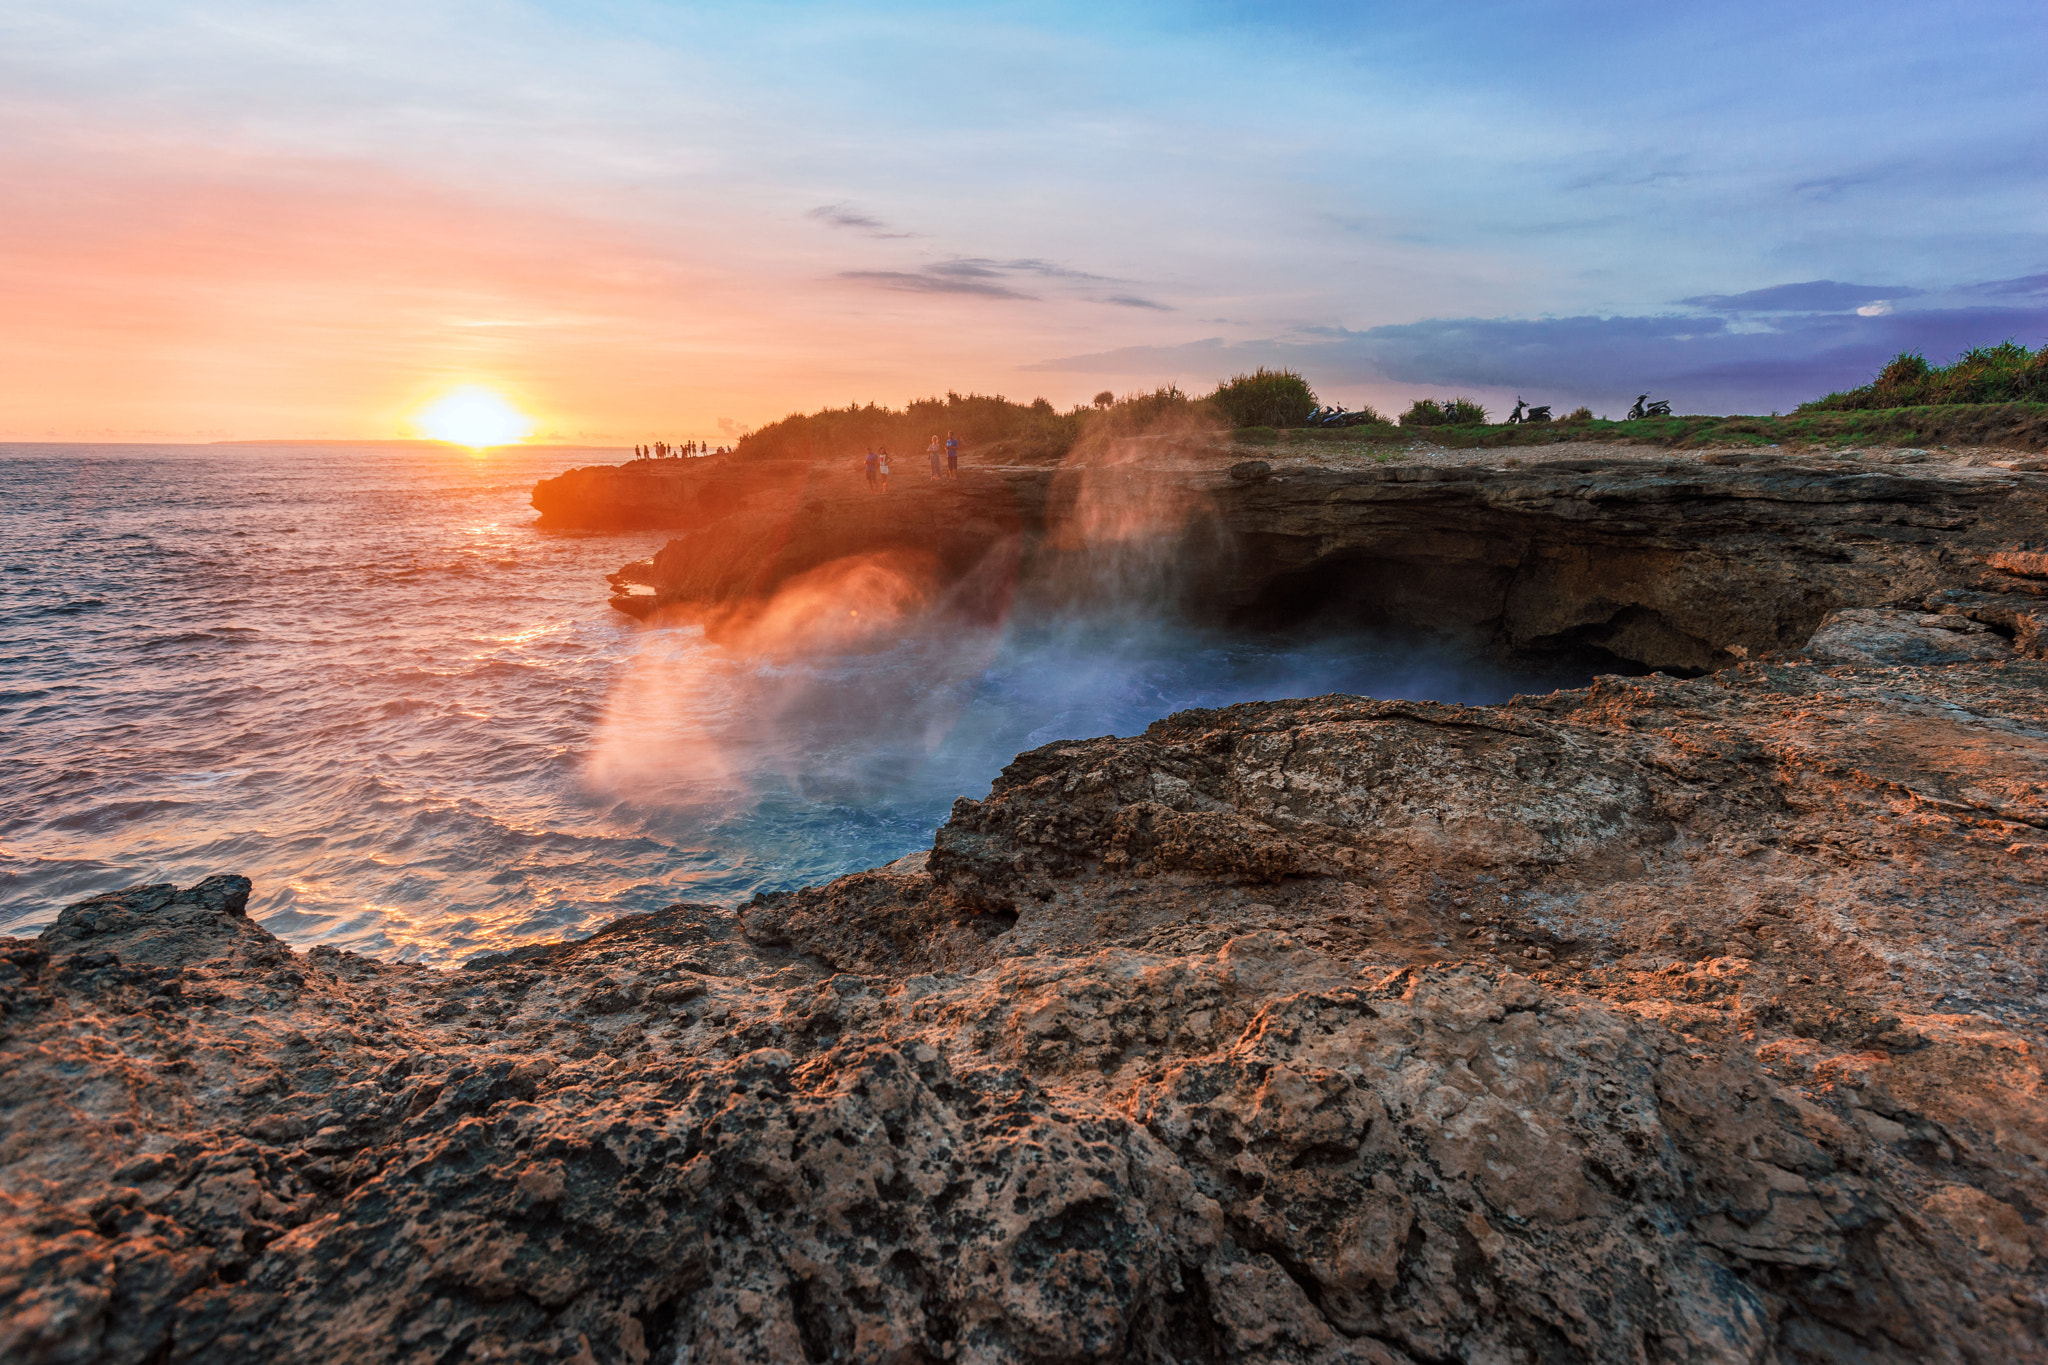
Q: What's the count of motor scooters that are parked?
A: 6